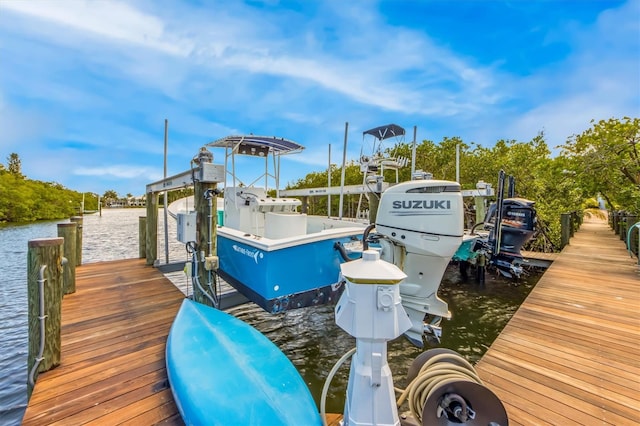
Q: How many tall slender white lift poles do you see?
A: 5